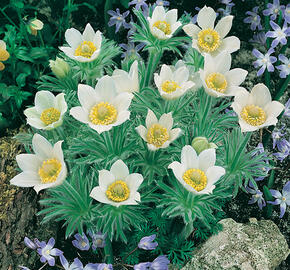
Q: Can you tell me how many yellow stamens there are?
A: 12